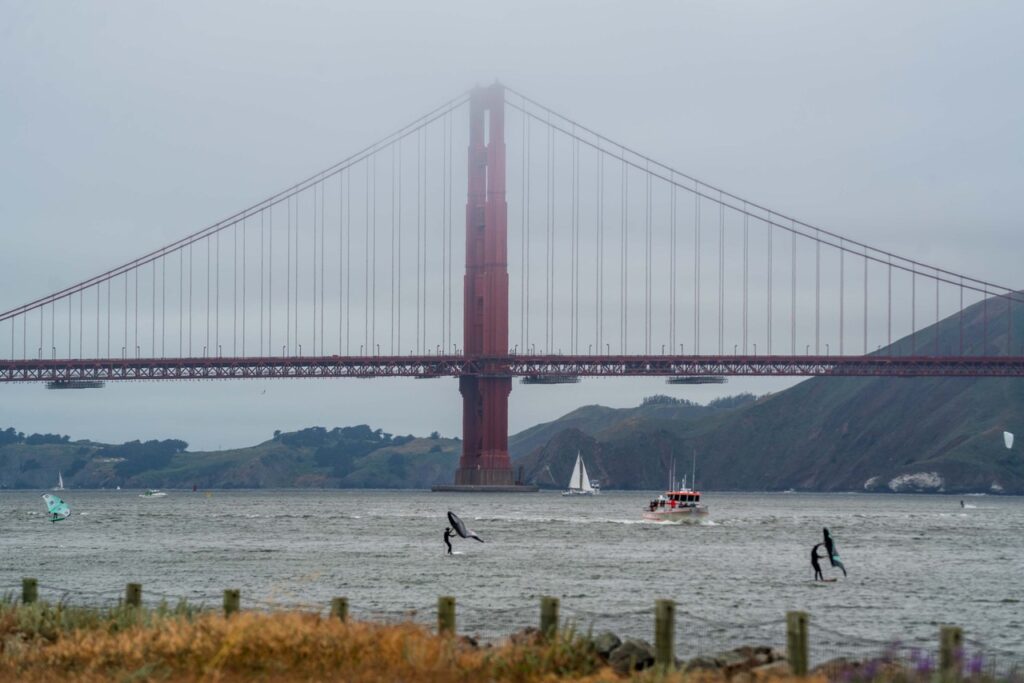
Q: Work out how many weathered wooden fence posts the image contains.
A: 9